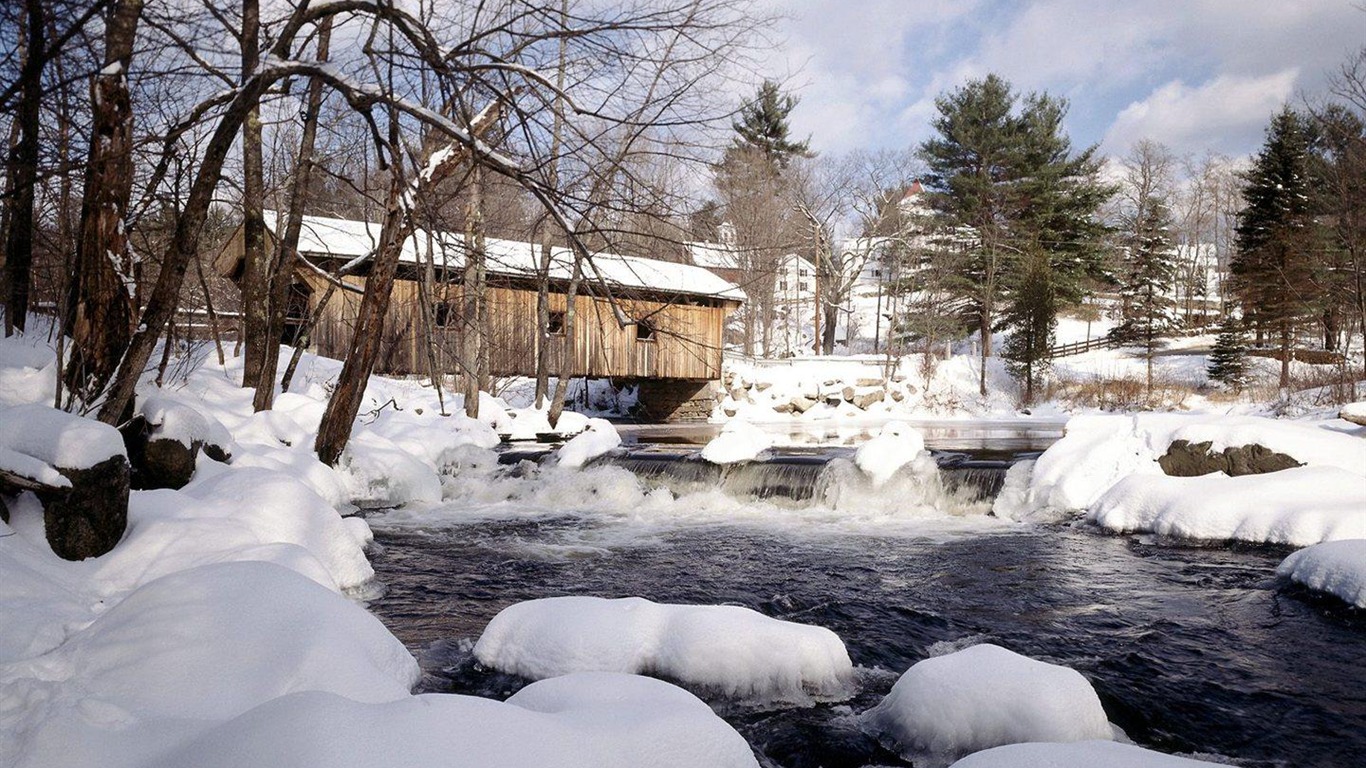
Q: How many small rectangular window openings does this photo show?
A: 3